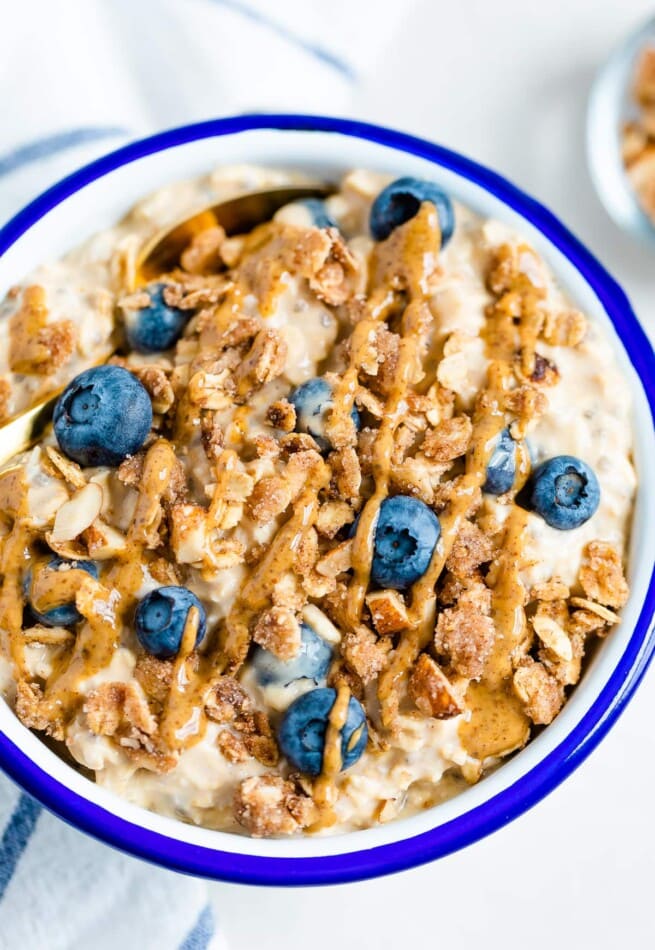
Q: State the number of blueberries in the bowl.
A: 12